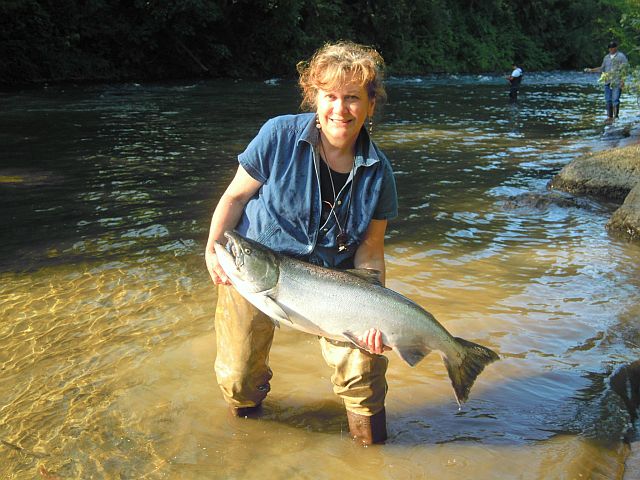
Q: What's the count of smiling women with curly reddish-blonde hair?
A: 1